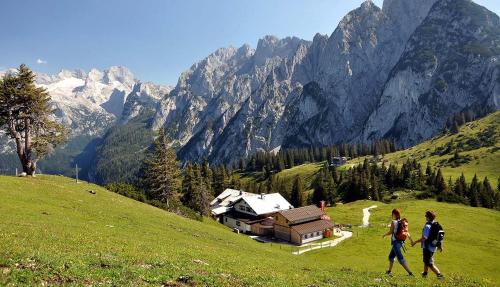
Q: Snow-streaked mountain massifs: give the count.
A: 1